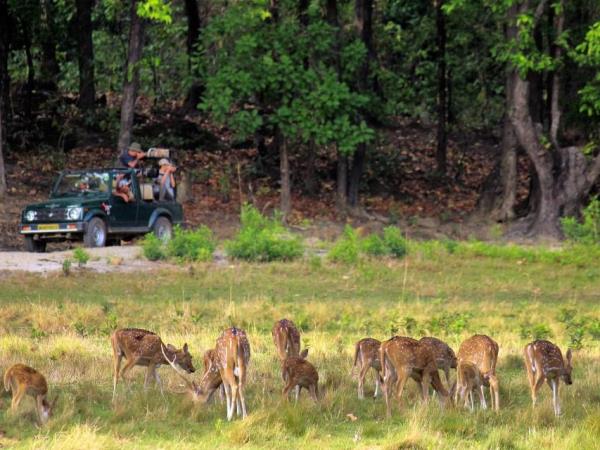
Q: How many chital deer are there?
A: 12